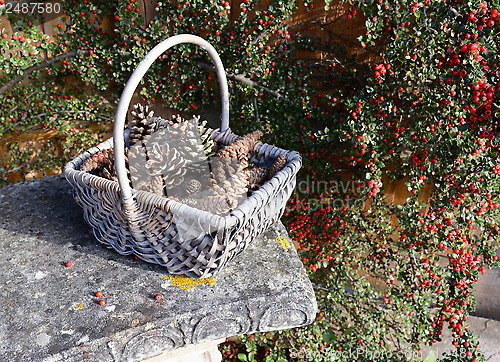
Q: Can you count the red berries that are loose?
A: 4